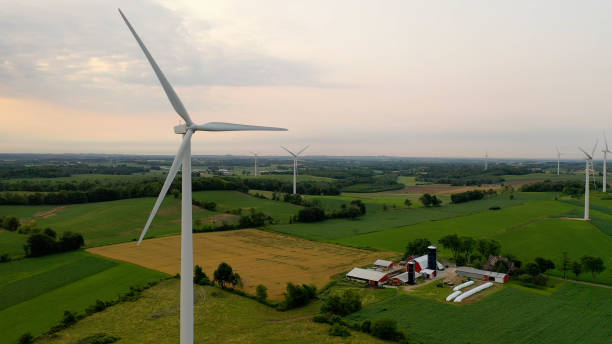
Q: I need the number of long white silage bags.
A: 3